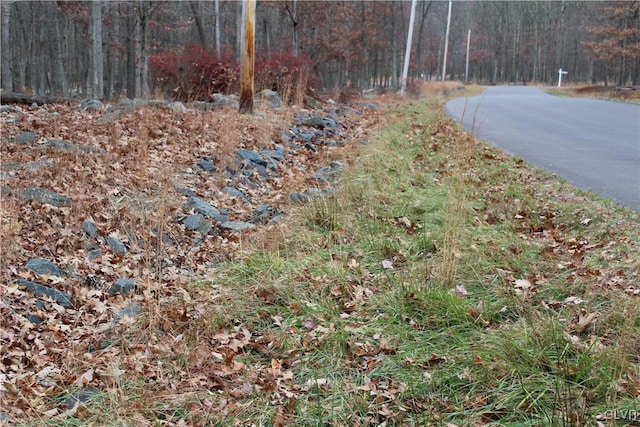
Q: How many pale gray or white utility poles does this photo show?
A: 3